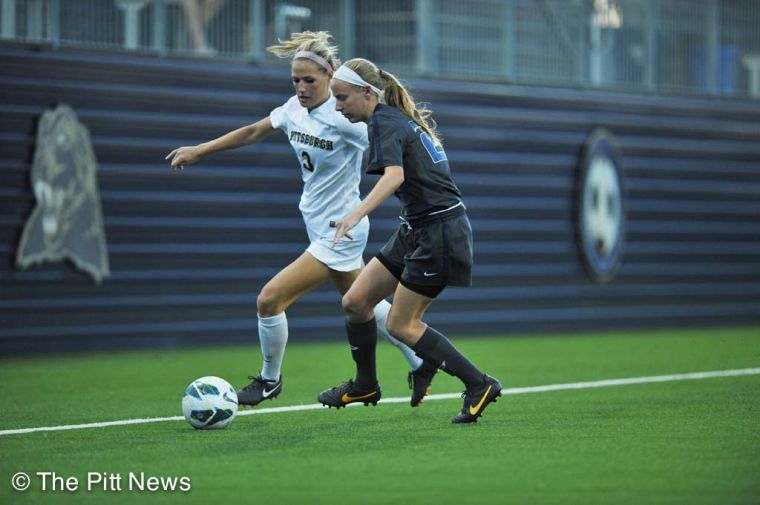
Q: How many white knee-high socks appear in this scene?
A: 2